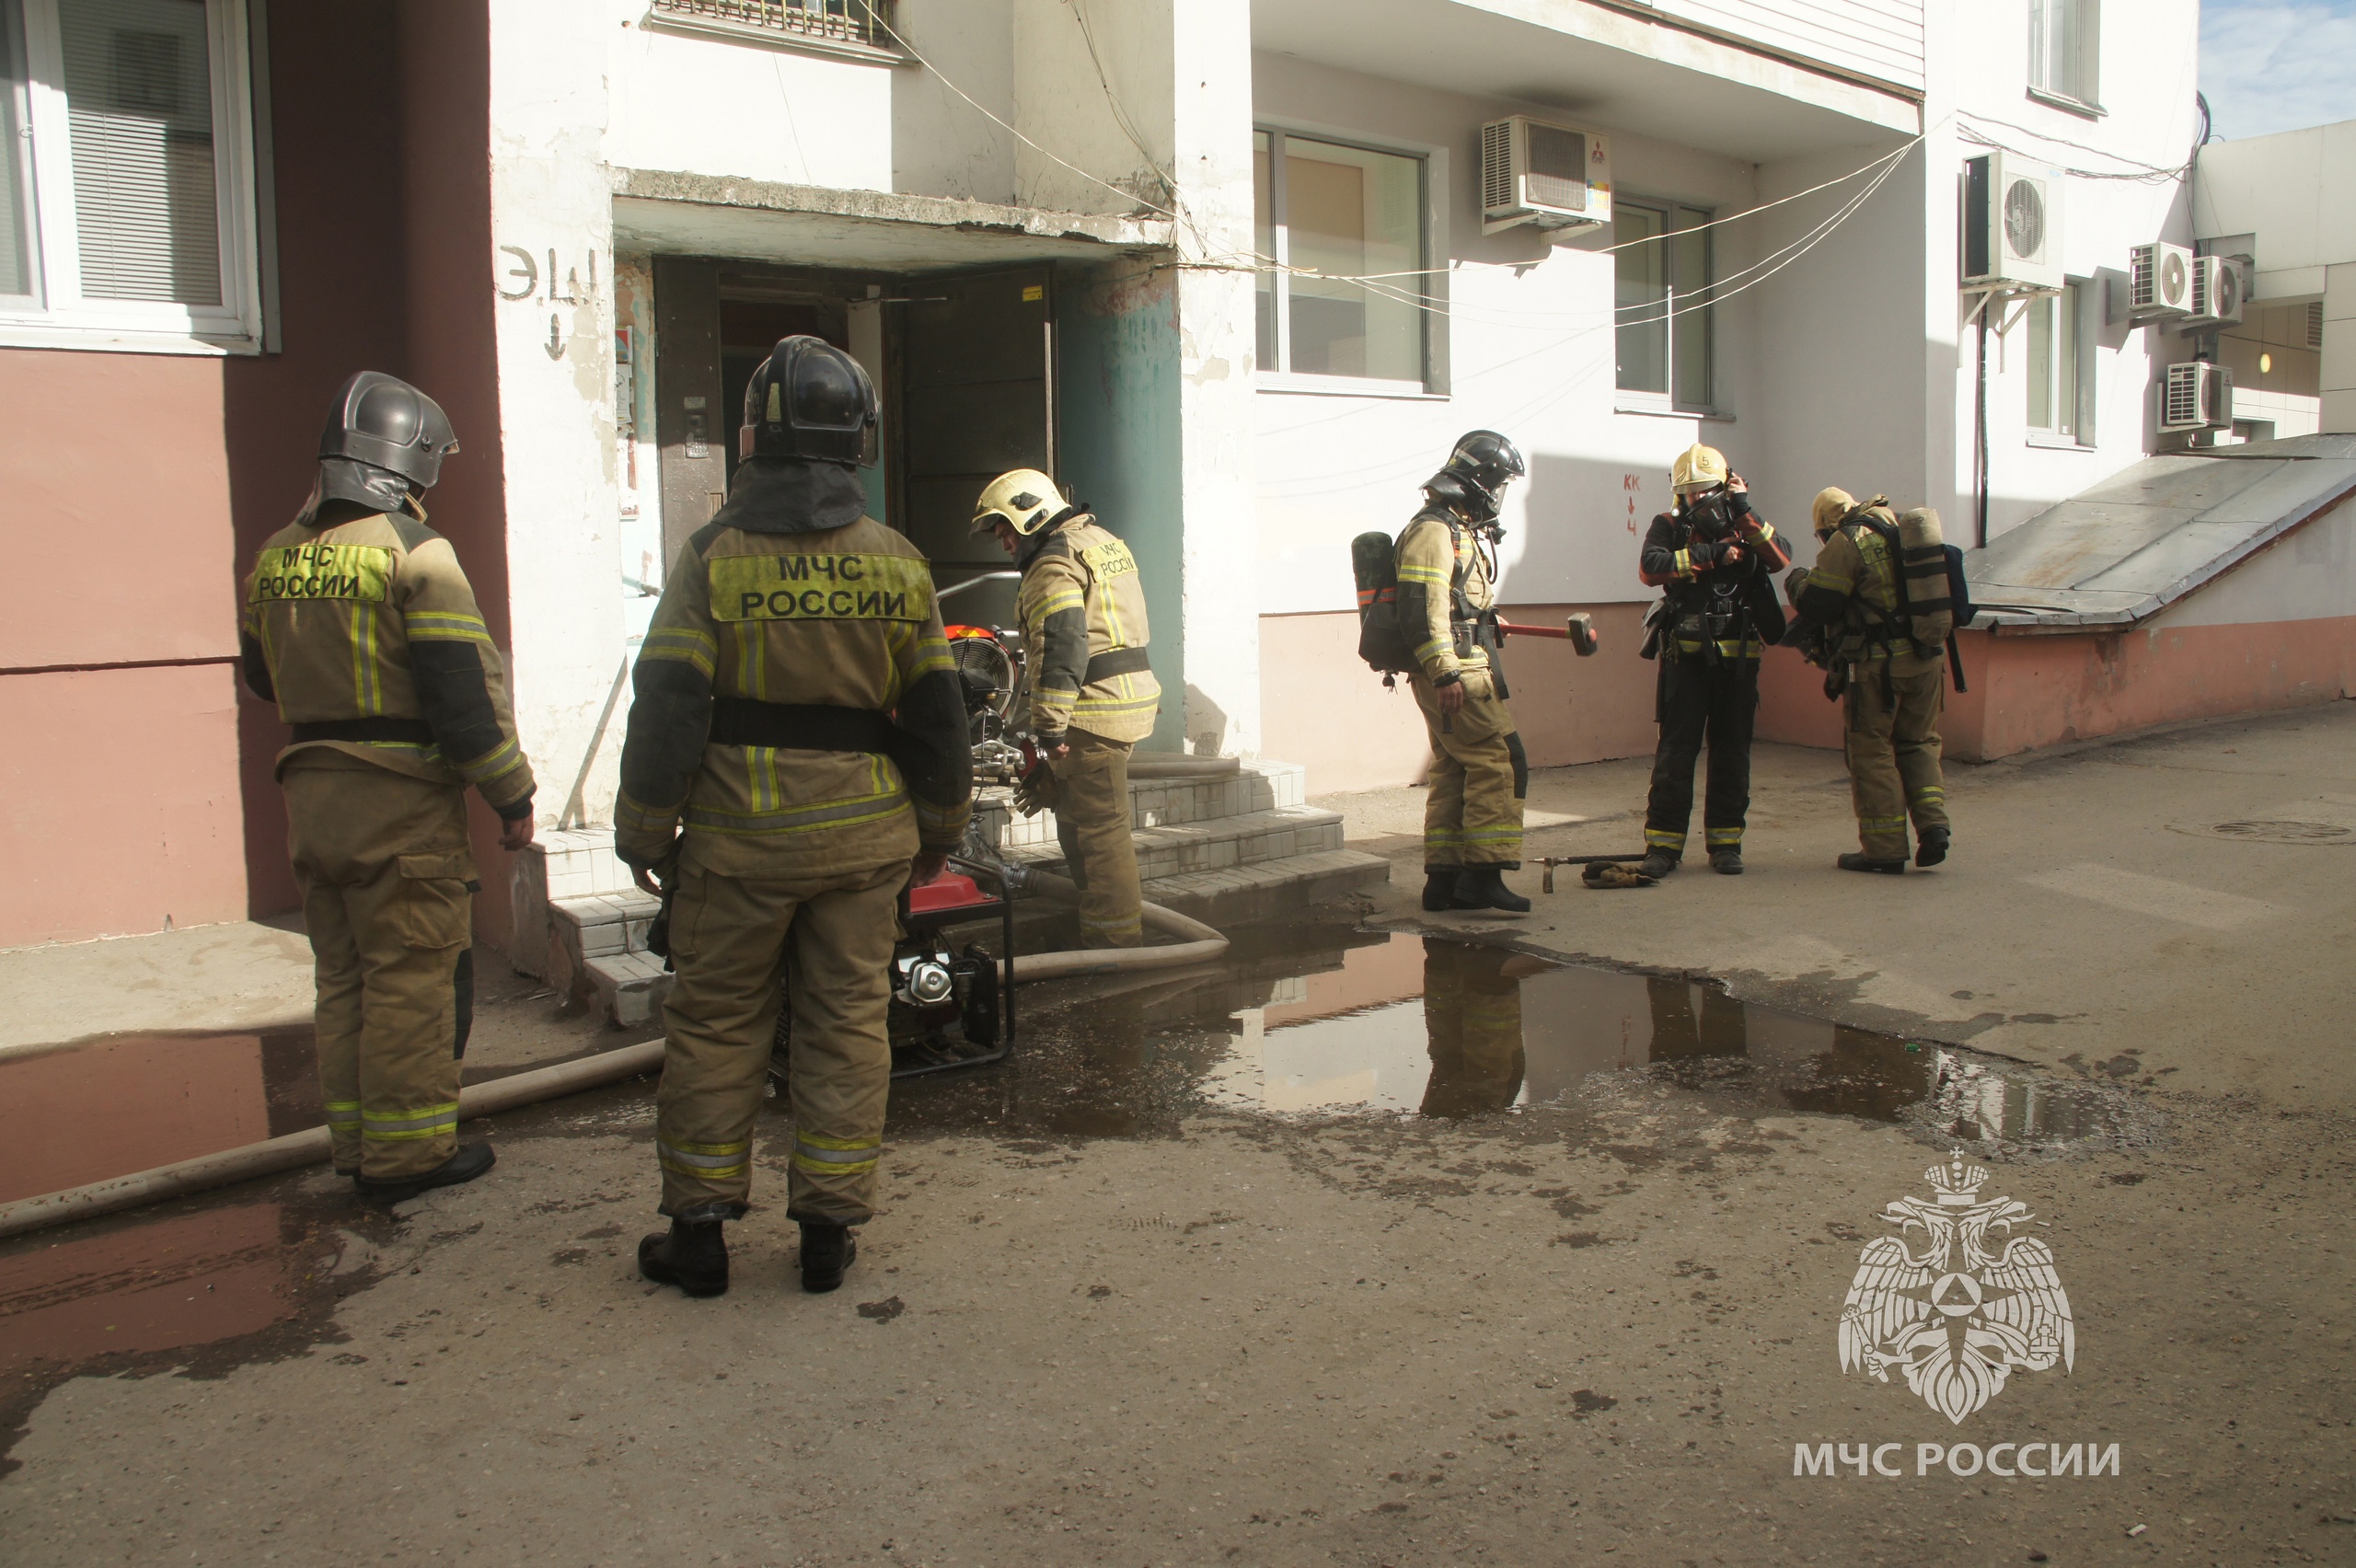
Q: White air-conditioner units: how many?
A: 5